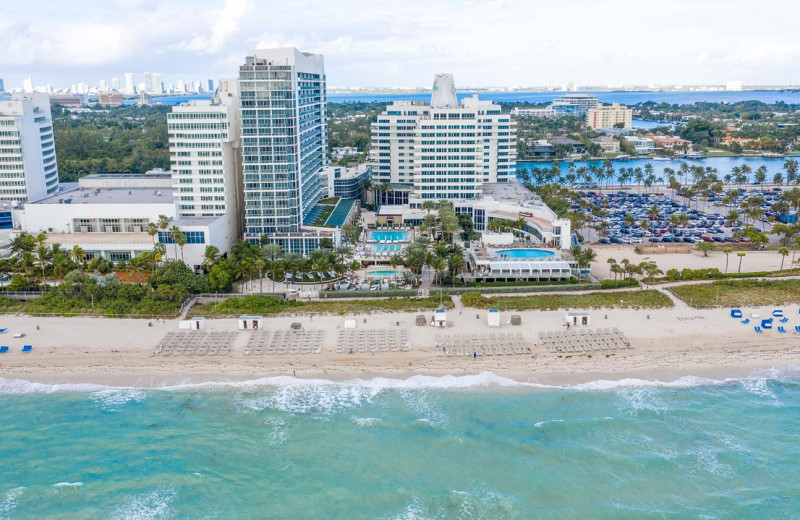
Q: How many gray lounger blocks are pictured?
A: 5